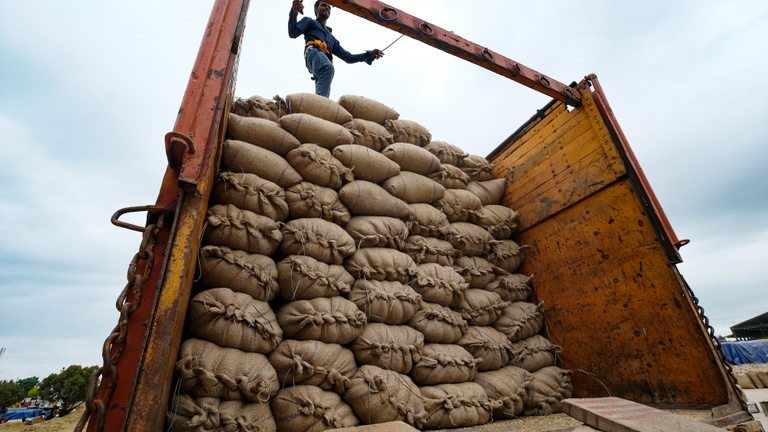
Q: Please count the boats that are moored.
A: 0